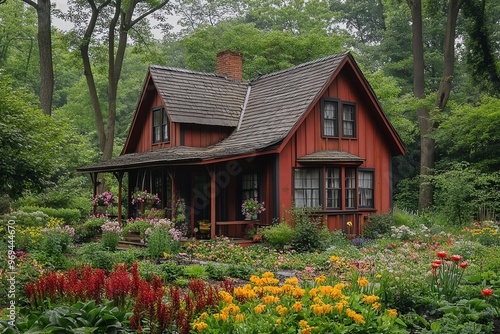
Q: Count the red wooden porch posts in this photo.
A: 4